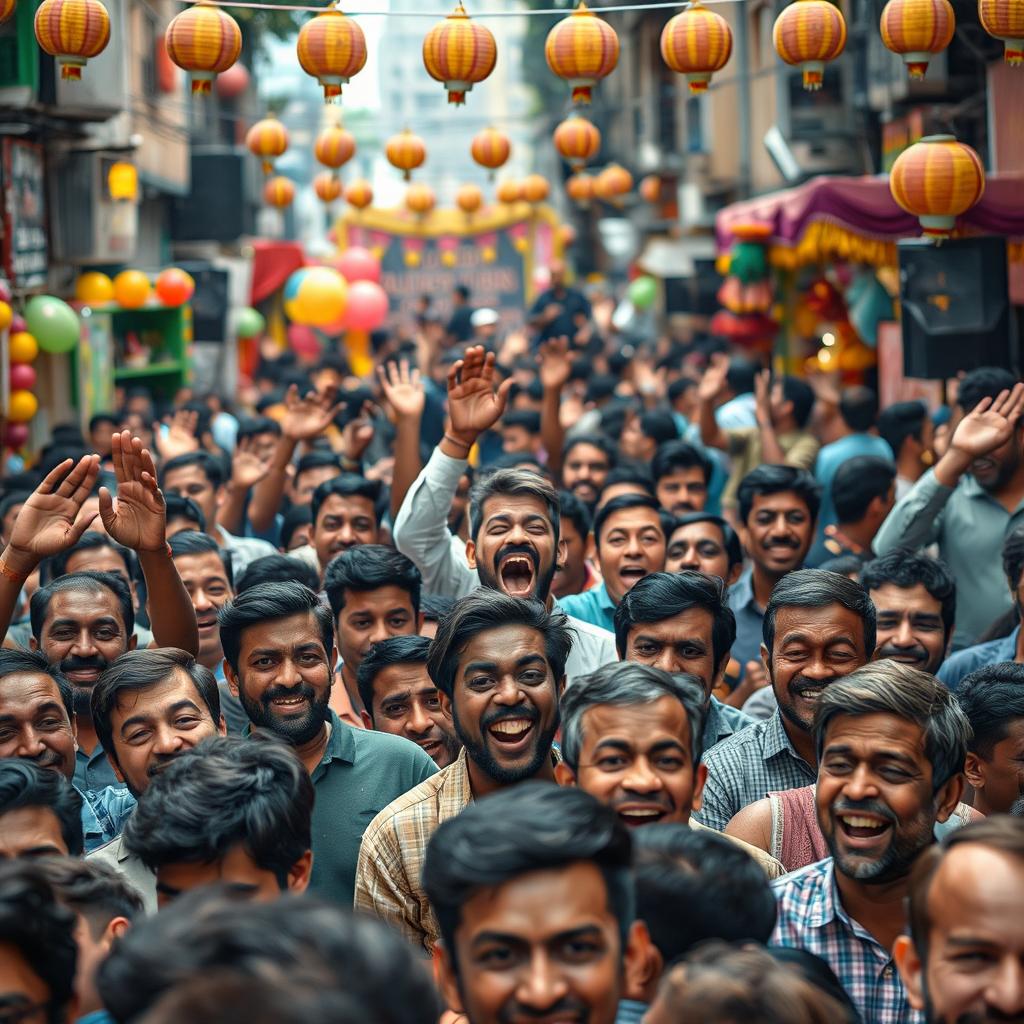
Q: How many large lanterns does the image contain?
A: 10